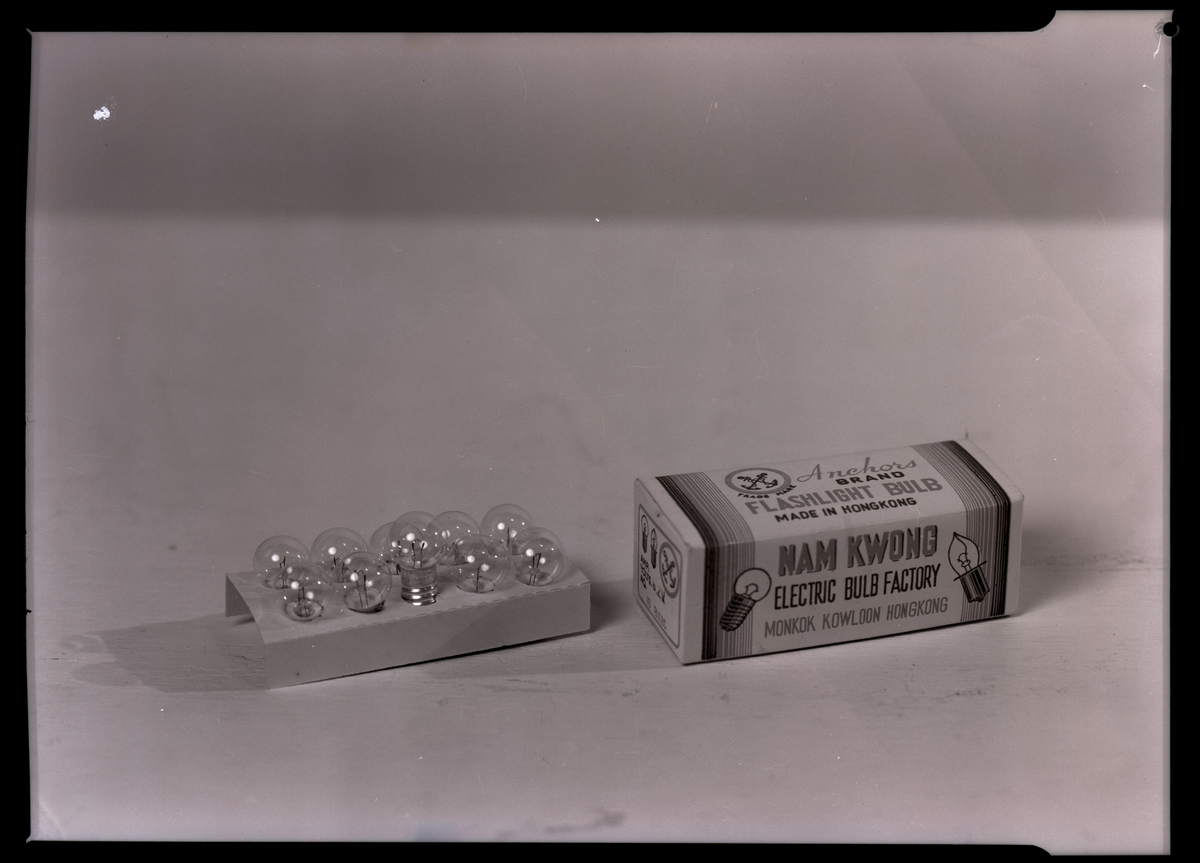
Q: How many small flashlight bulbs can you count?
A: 10